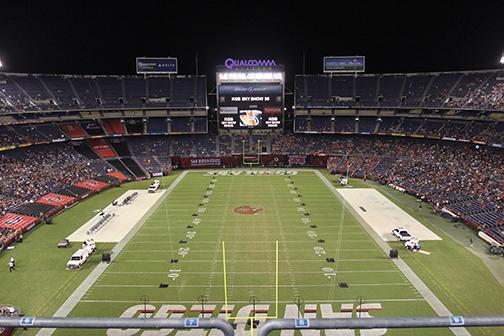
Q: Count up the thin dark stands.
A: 5